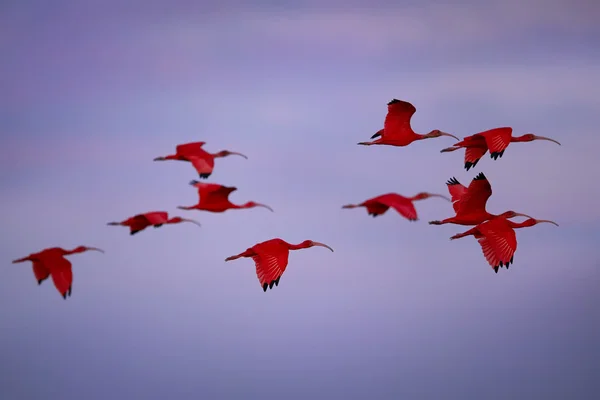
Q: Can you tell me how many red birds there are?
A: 10